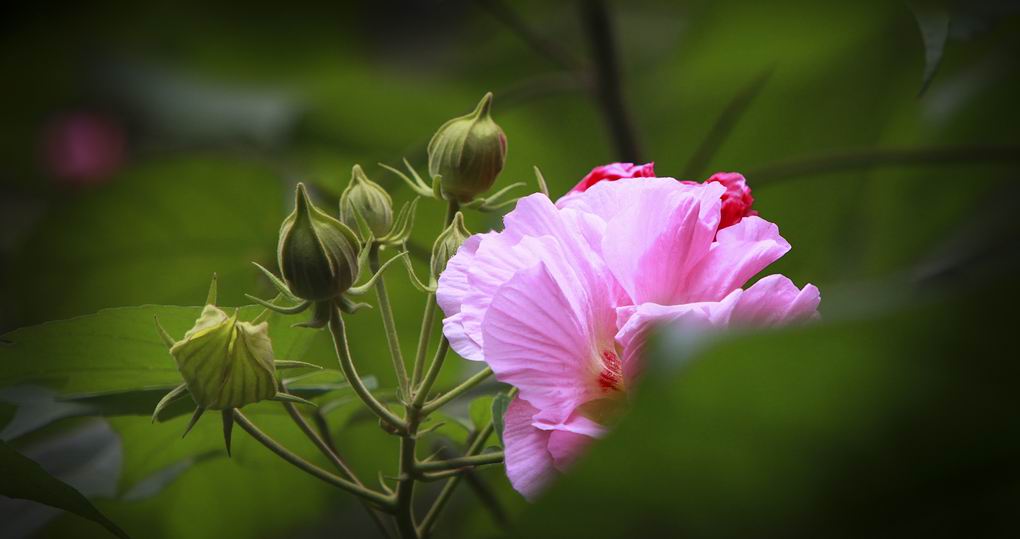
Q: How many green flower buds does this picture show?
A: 5